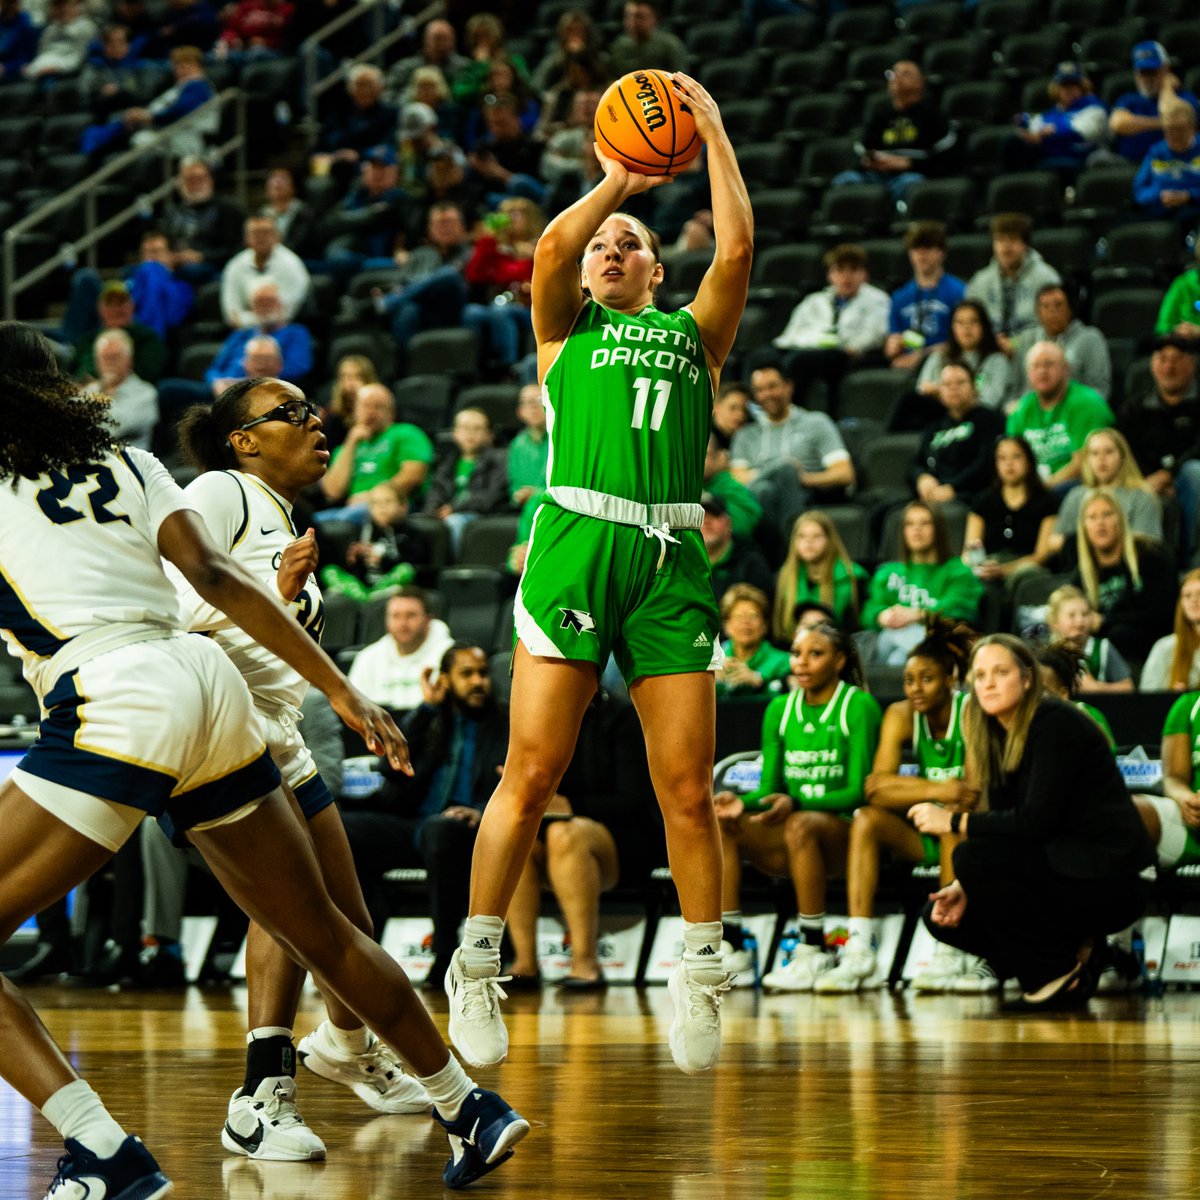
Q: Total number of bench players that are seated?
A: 4